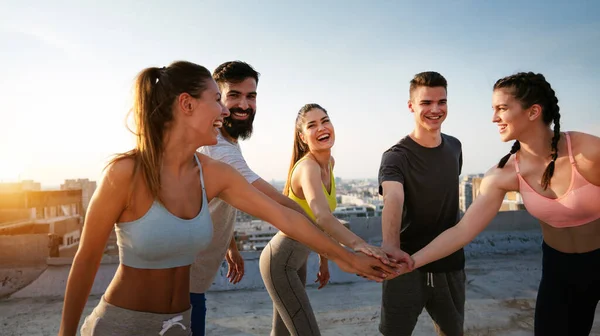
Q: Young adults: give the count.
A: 5